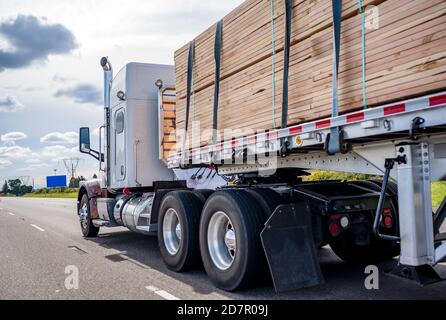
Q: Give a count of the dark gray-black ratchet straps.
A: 4